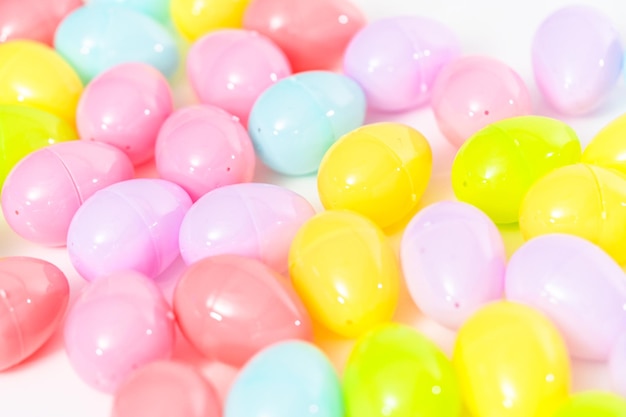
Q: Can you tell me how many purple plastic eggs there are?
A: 6